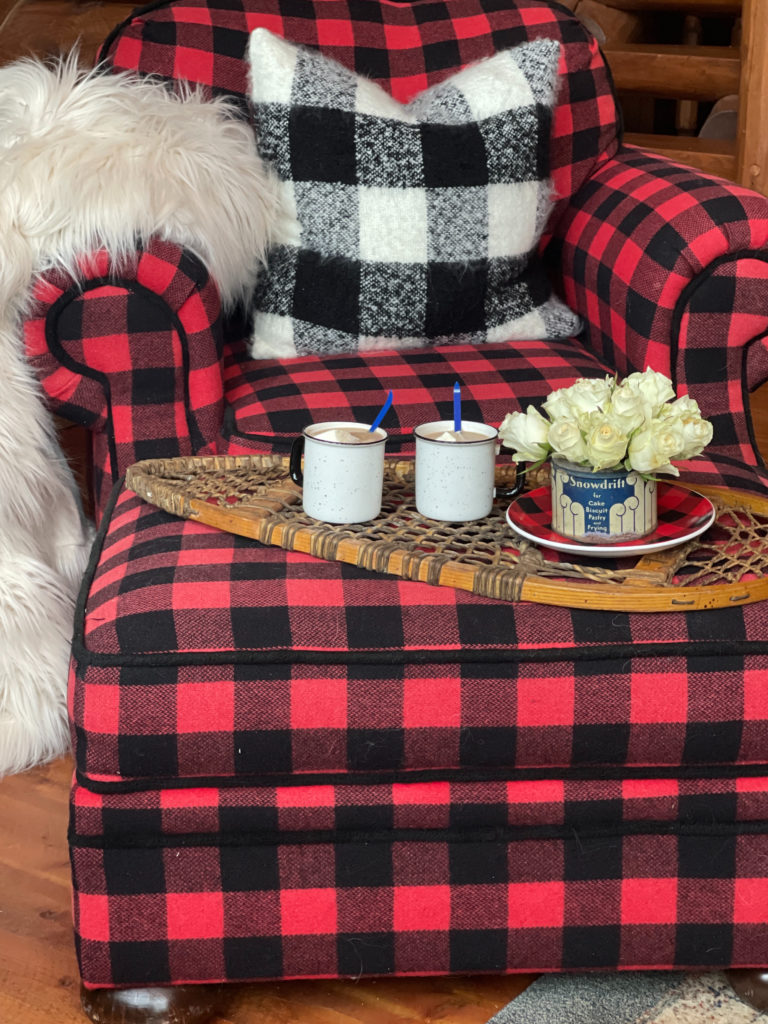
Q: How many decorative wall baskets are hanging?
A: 0